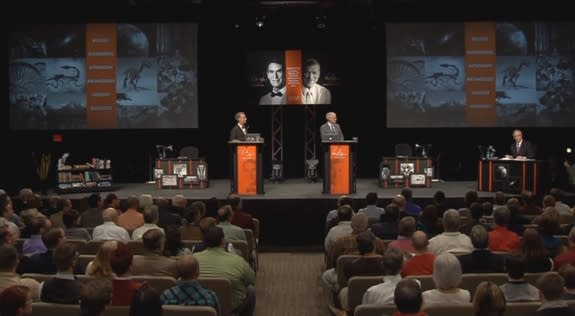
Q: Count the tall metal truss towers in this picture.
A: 2